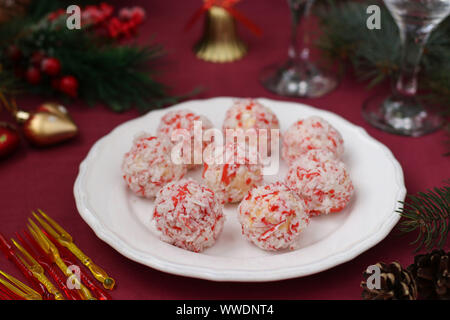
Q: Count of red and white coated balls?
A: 8